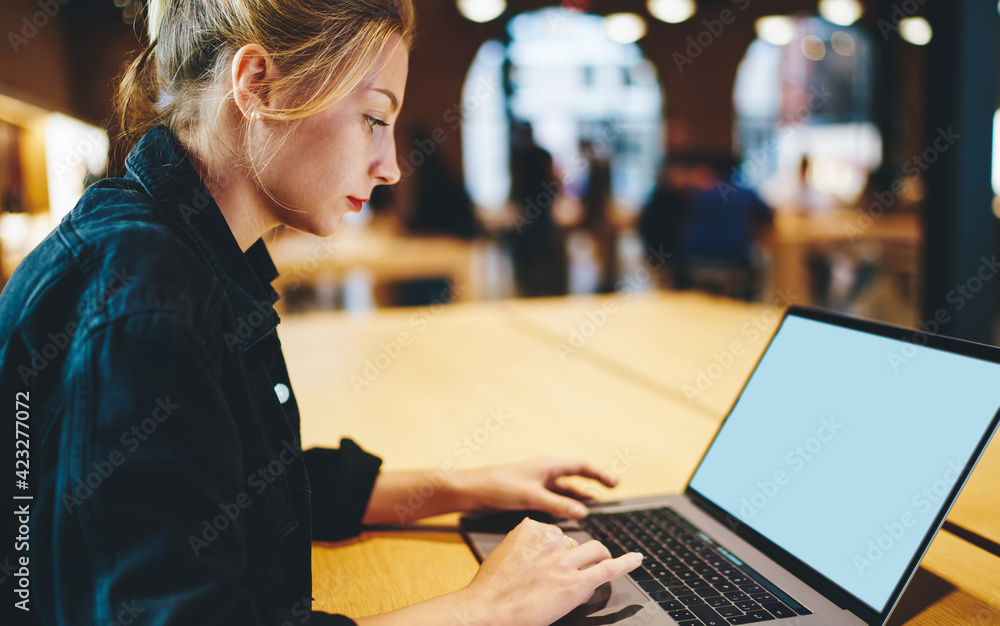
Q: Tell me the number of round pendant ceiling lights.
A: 6